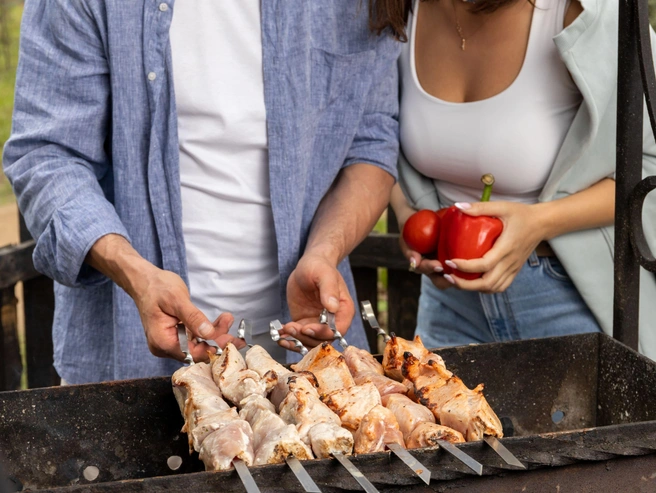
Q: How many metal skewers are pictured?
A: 6